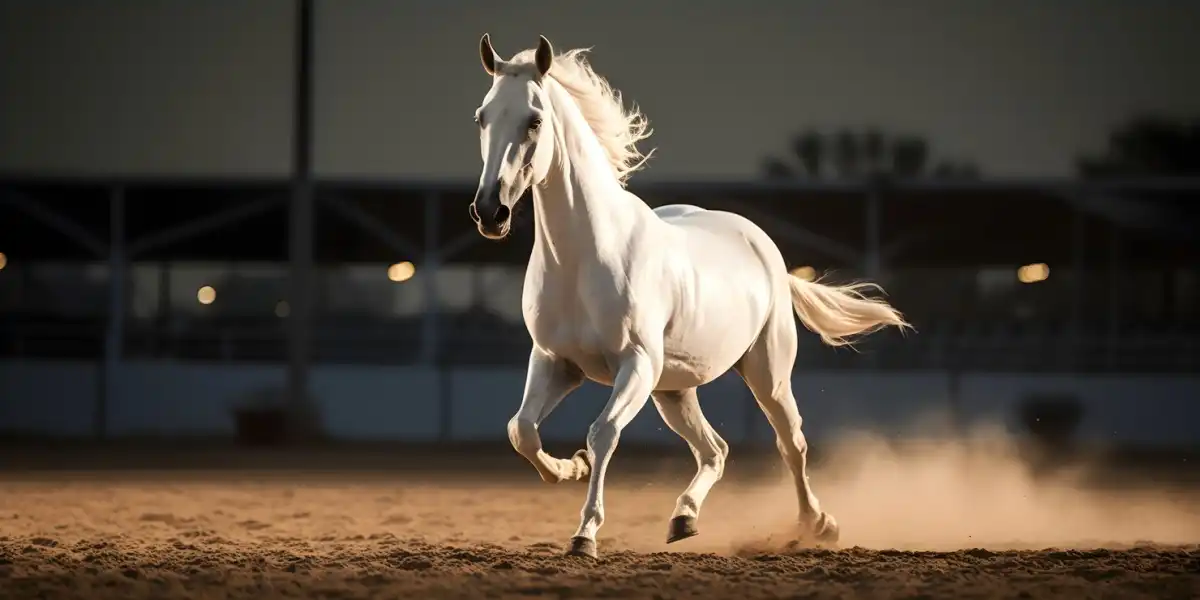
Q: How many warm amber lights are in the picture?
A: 5